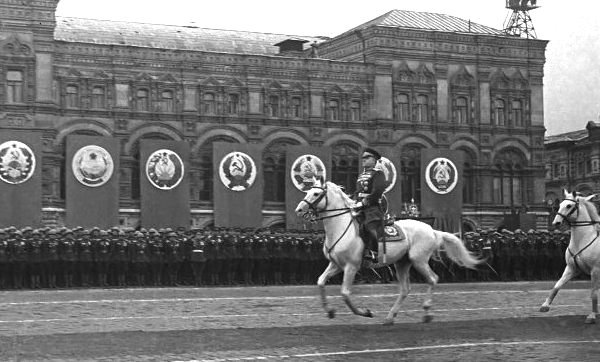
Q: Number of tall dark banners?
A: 7